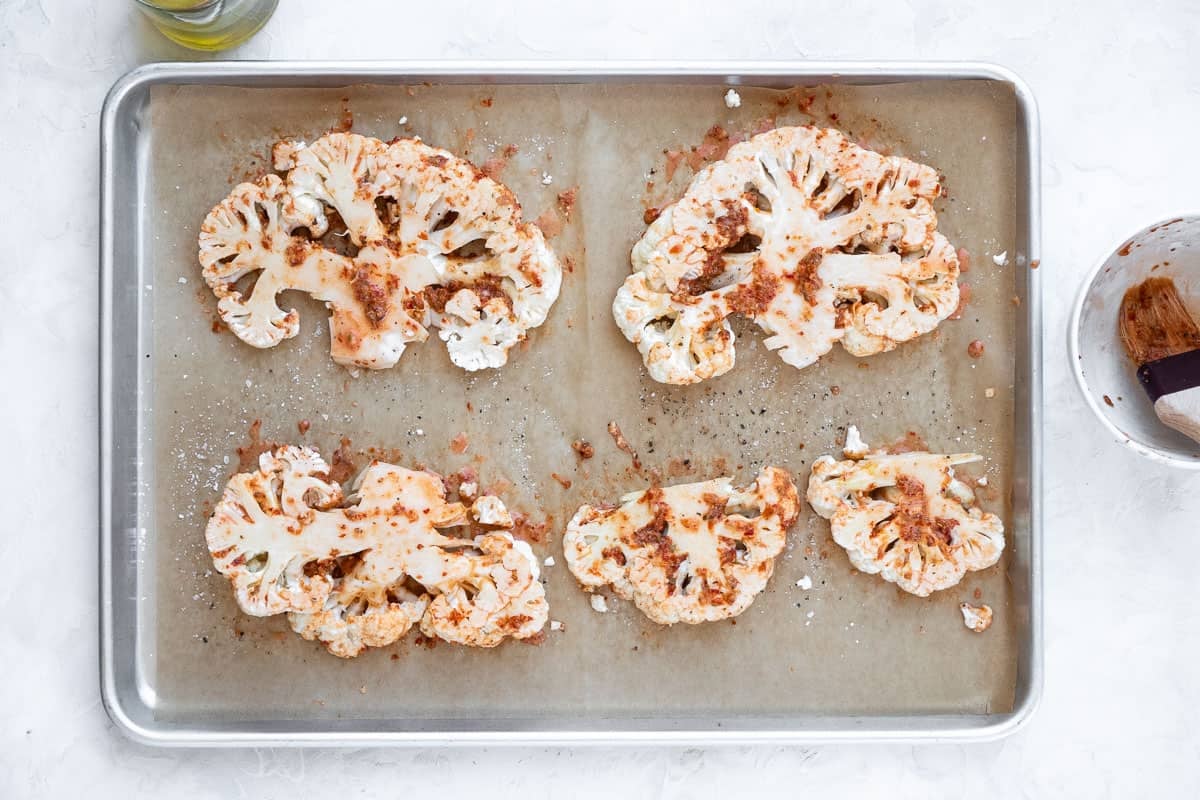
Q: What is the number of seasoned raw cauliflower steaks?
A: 5